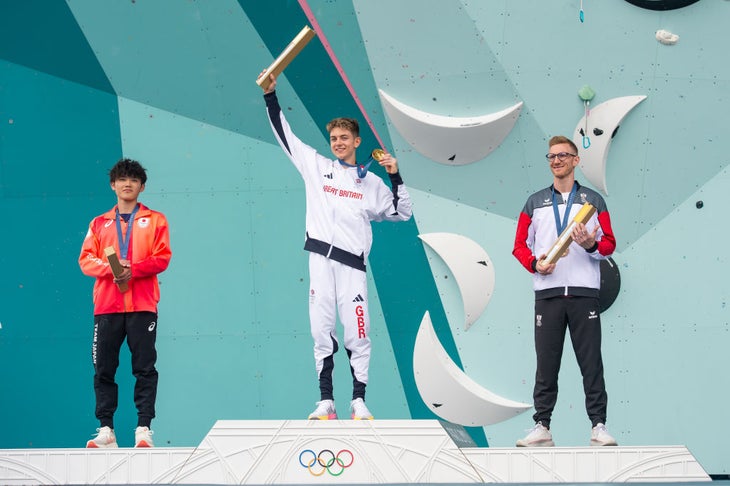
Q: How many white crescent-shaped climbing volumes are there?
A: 4